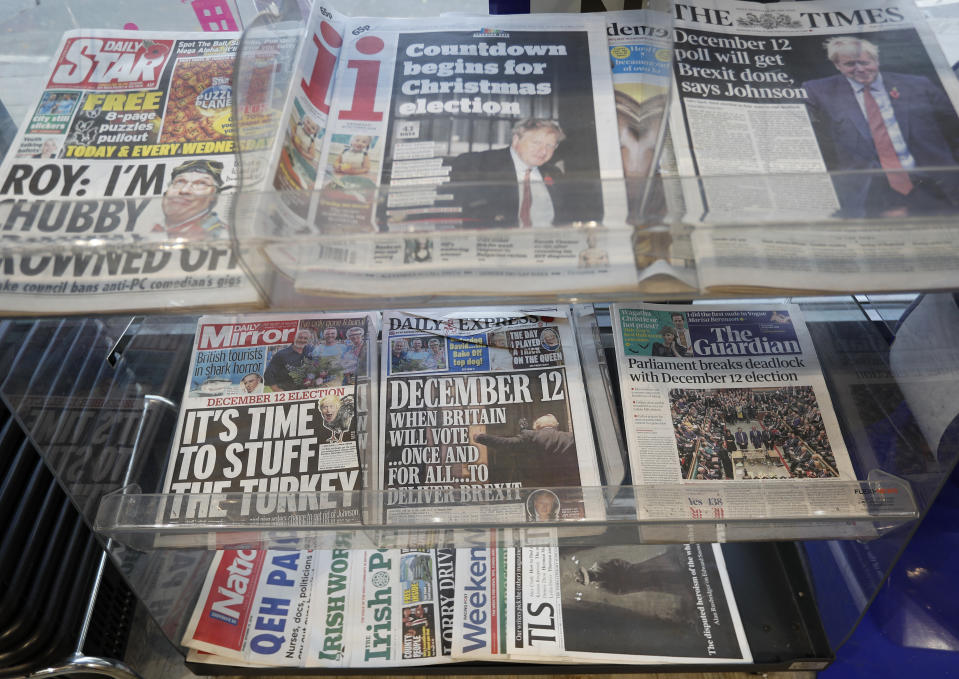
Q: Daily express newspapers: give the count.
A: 1